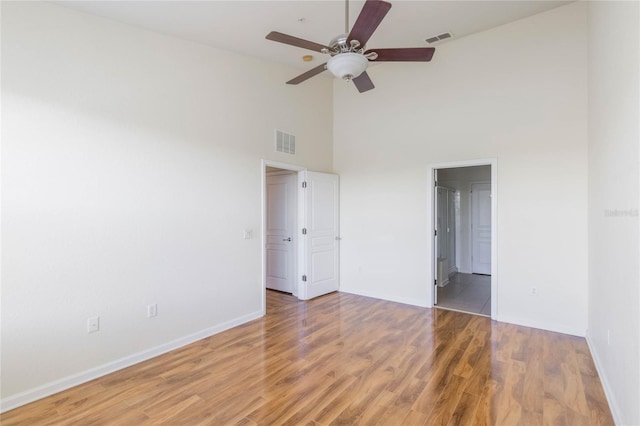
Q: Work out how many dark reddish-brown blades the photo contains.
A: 5